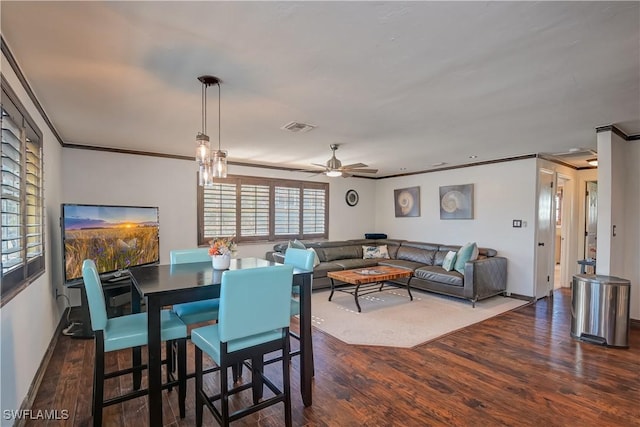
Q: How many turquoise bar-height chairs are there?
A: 4